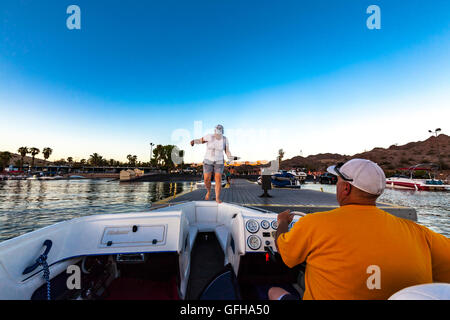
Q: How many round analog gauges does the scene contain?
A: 4